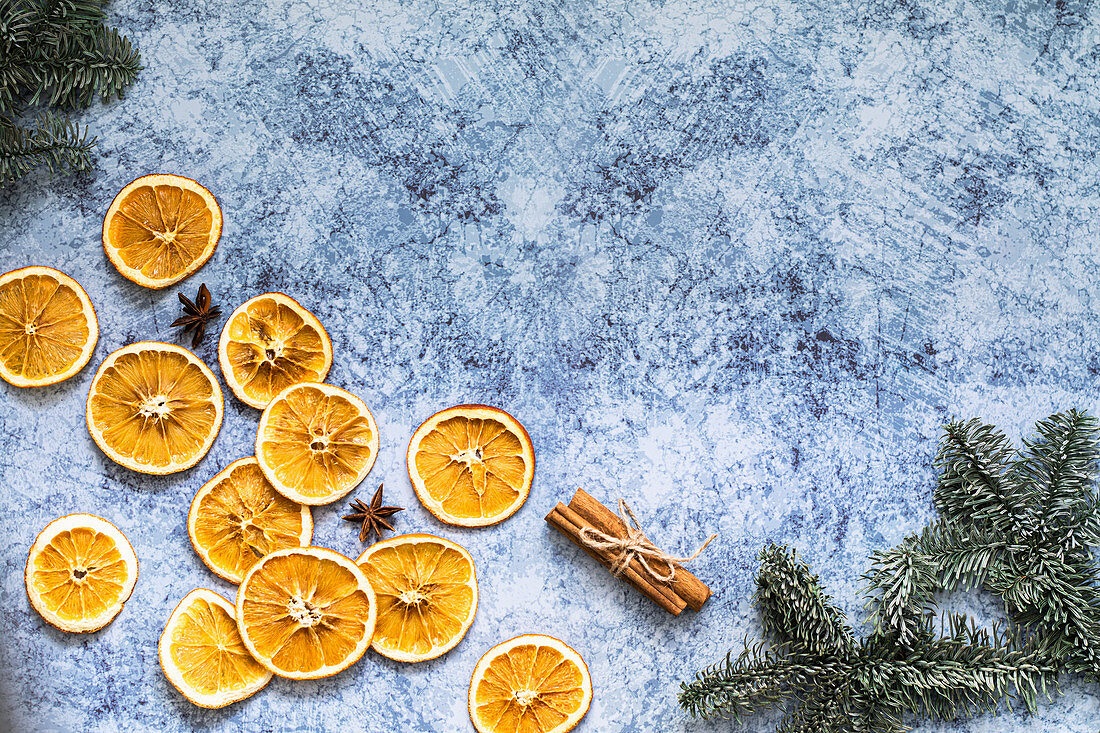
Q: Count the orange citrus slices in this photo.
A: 12